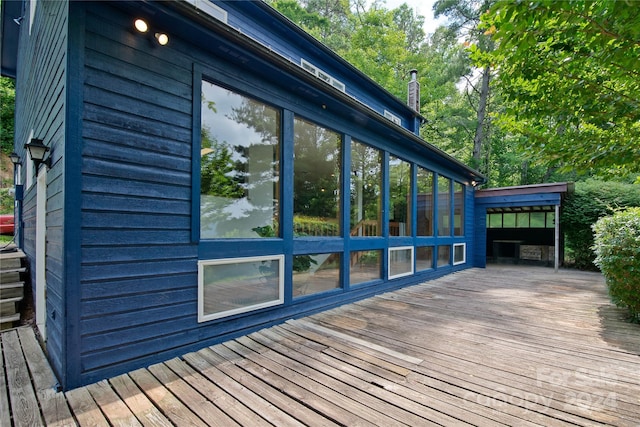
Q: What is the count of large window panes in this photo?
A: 7